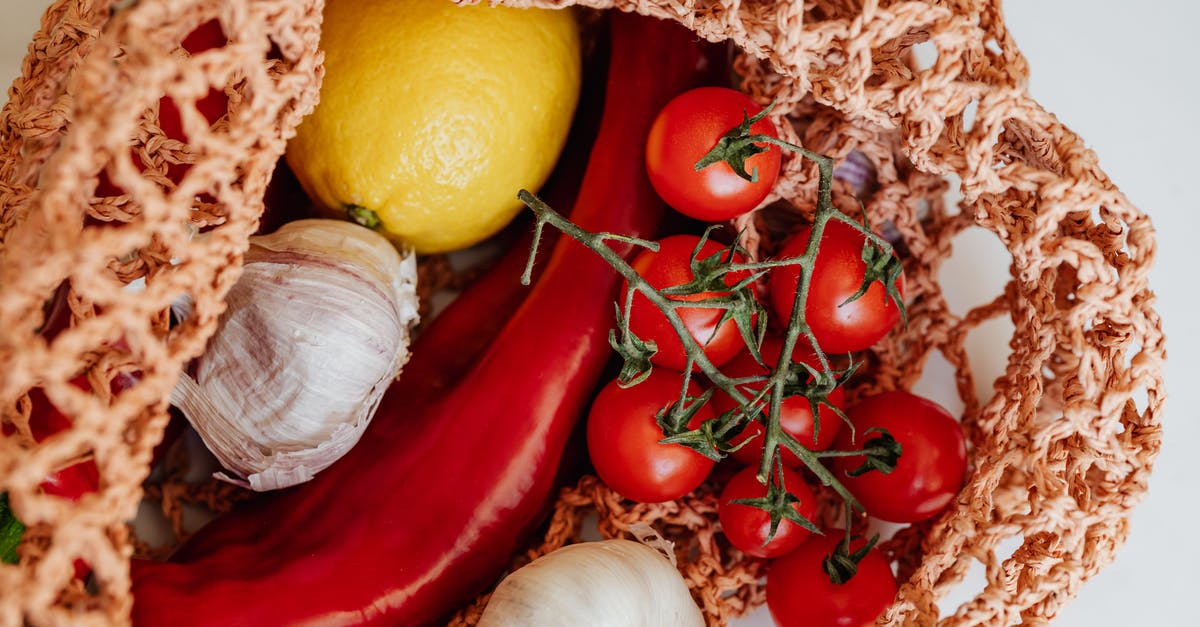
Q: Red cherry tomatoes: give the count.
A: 8